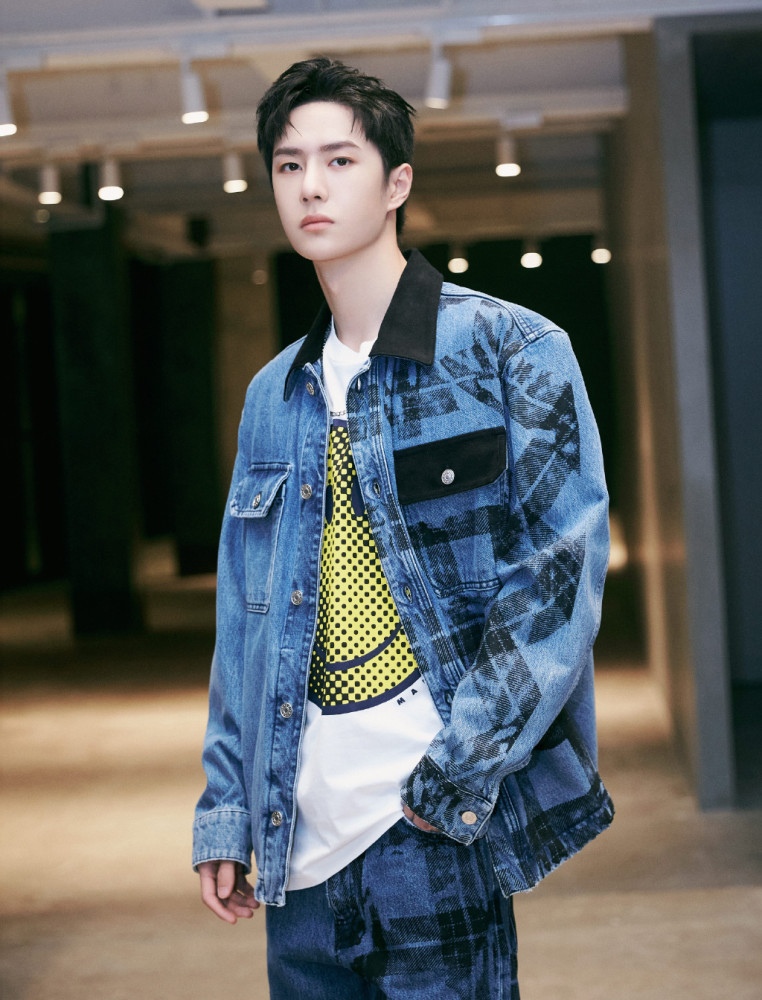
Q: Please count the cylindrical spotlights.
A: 10